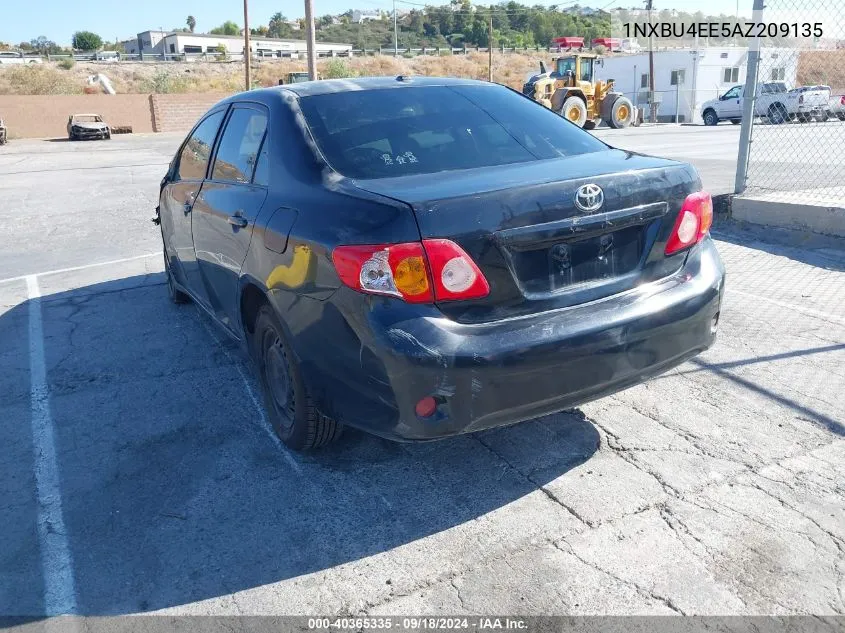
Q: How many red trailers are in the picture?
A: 2